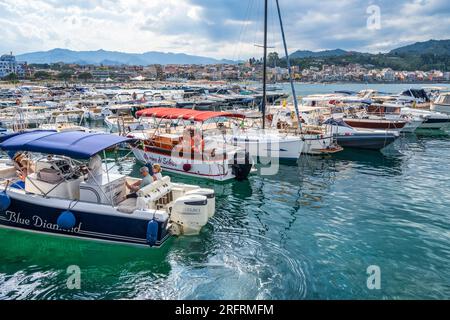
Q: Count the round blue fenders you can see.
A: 2